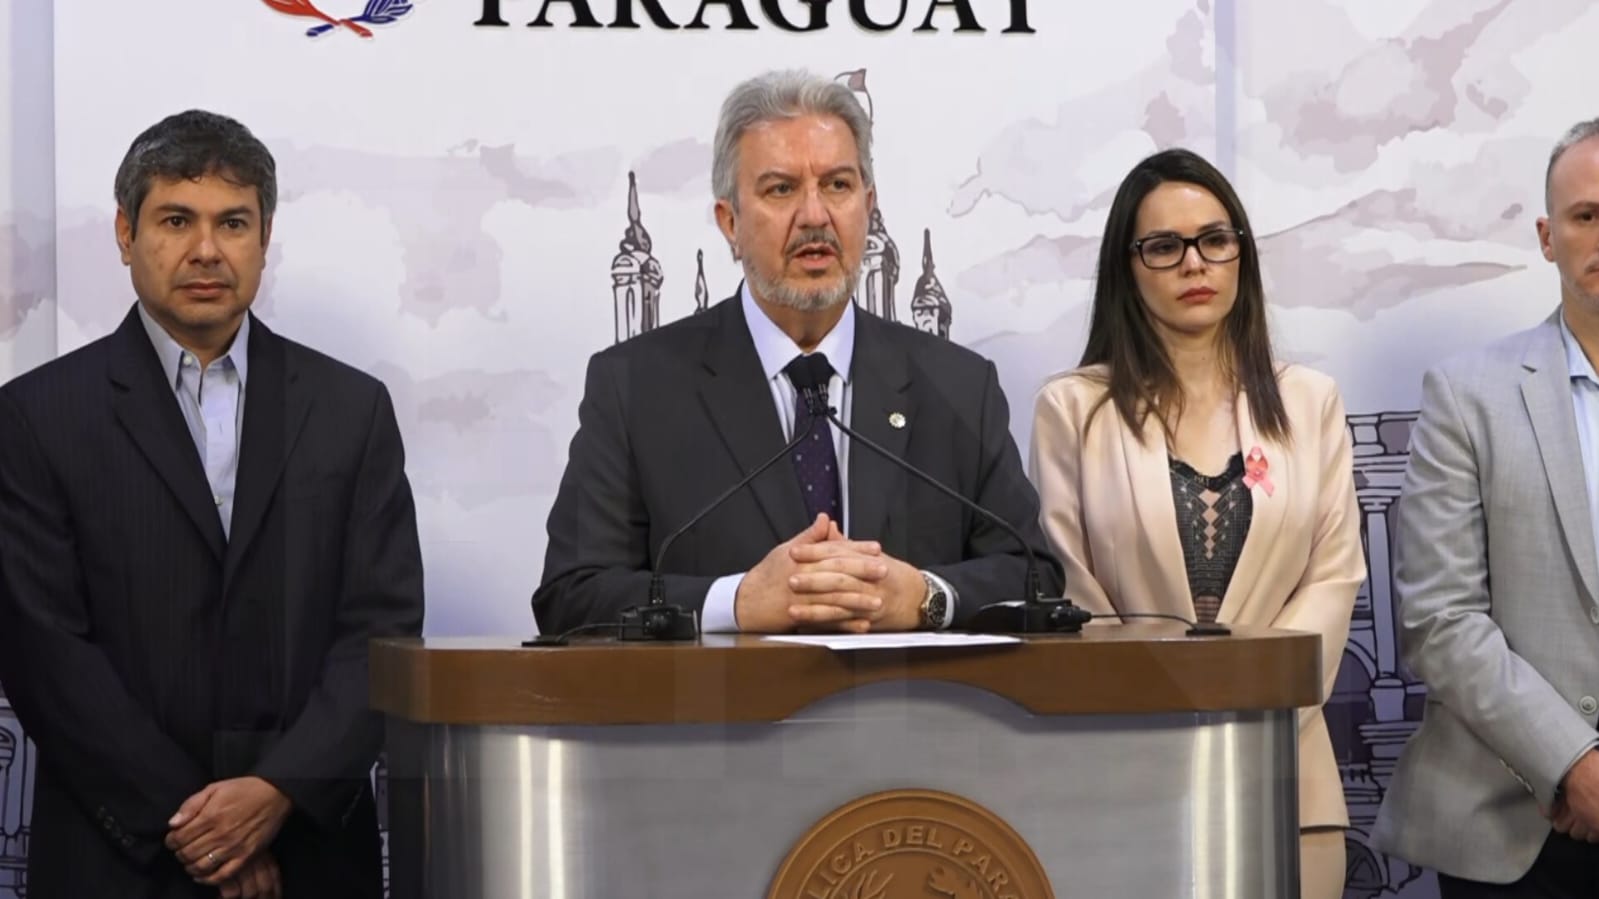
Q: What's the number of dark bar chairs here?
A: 0